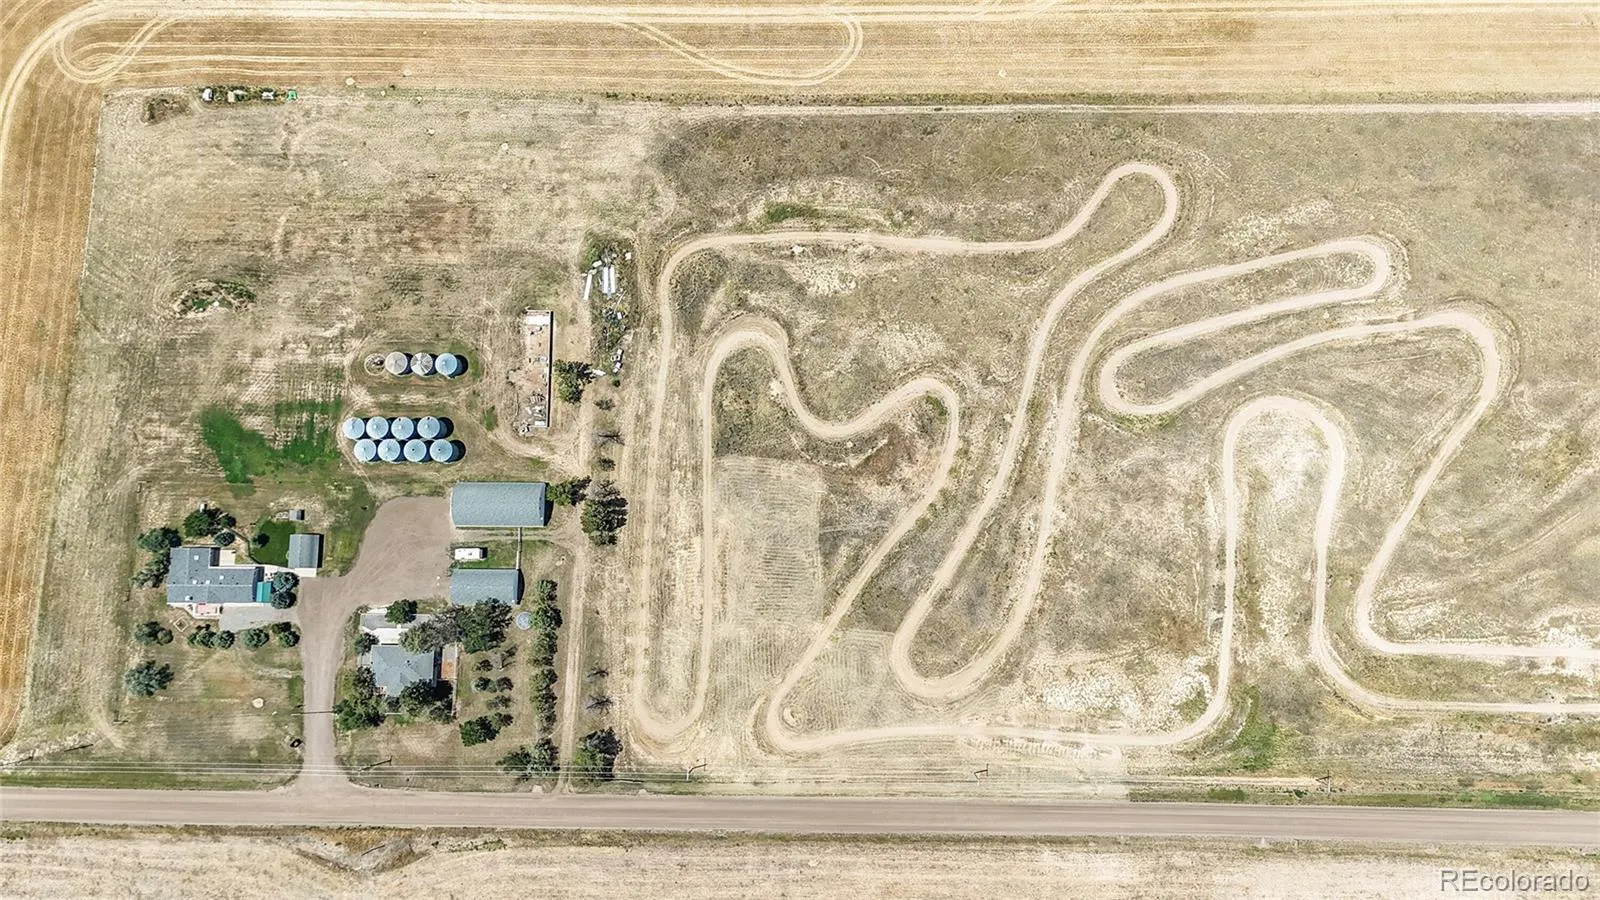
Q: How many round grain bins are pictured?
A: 11